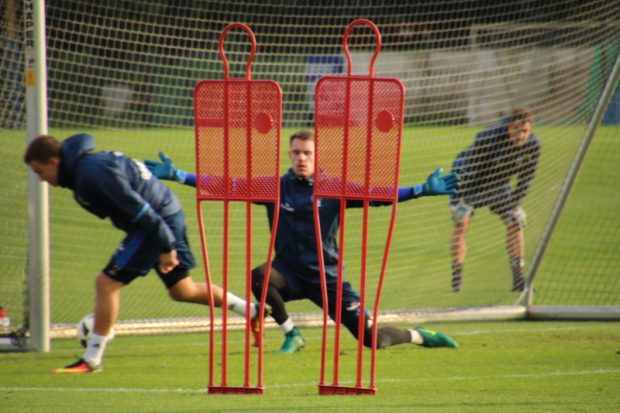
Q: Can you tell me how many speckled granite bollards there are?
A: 0